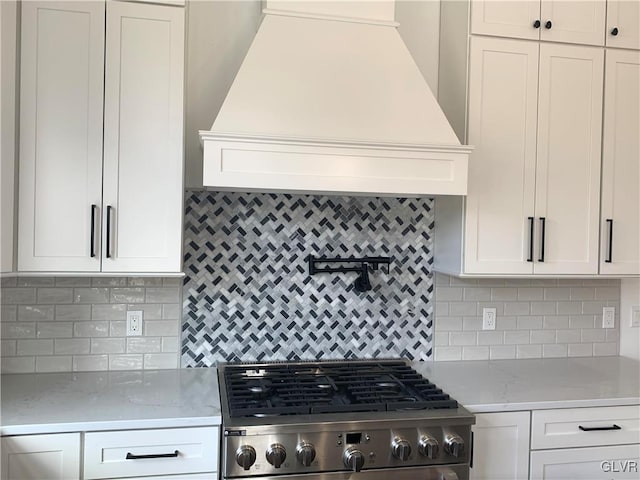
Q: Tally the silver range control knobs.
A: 7